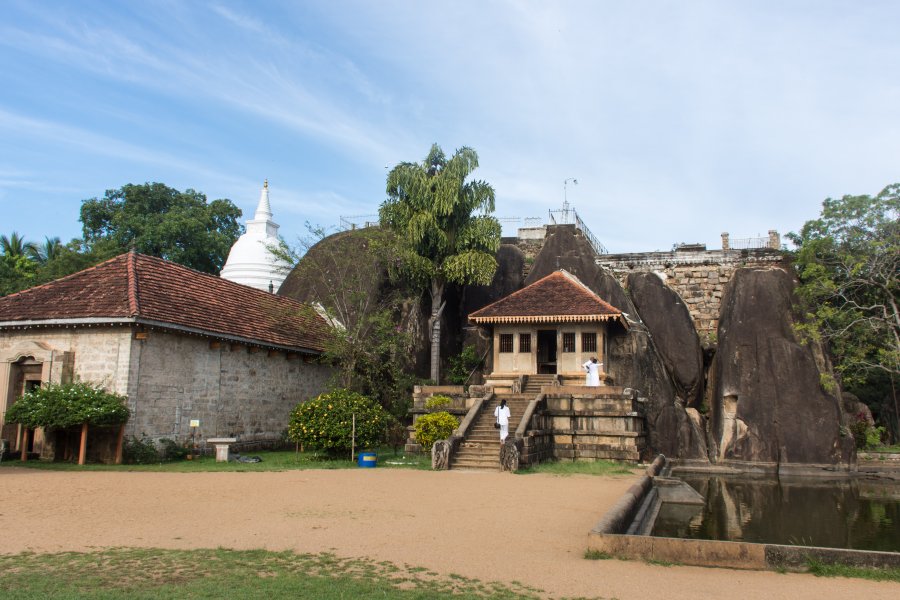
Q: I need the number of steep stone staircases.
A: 1